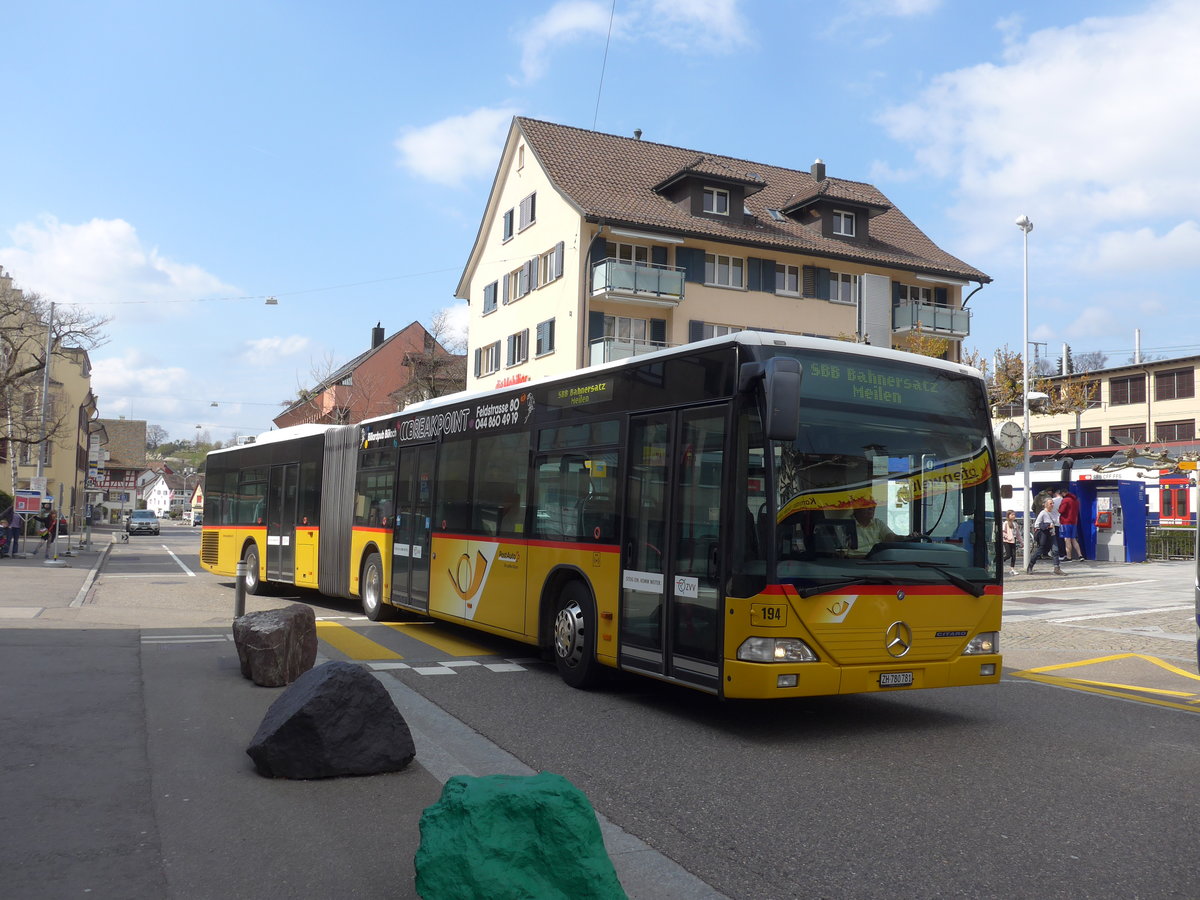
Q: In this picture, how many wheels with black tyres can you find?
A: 3